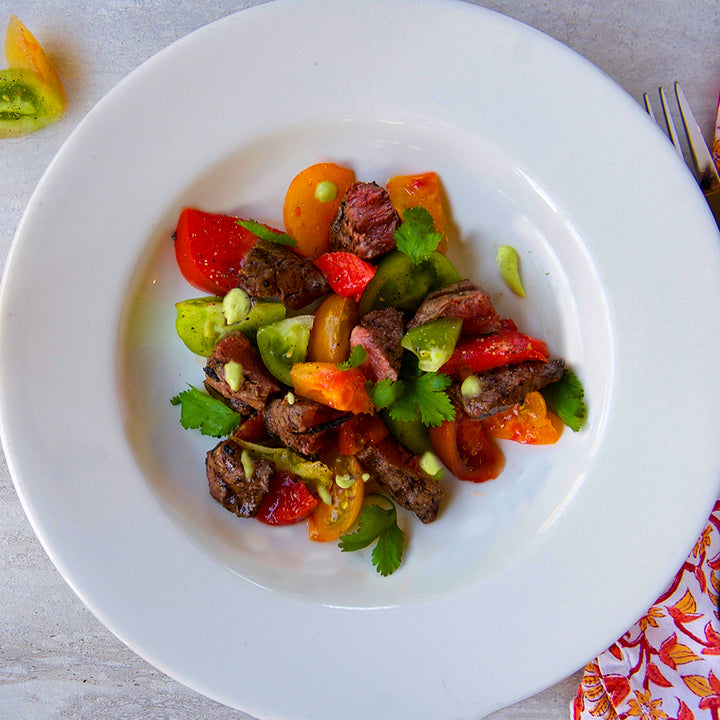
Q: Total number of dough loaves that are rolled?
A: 0